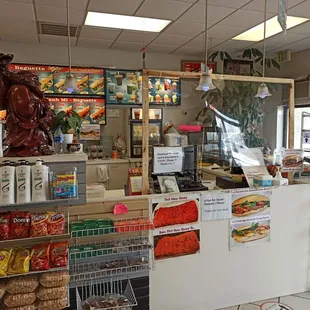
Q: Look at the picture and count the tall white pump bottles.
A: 3